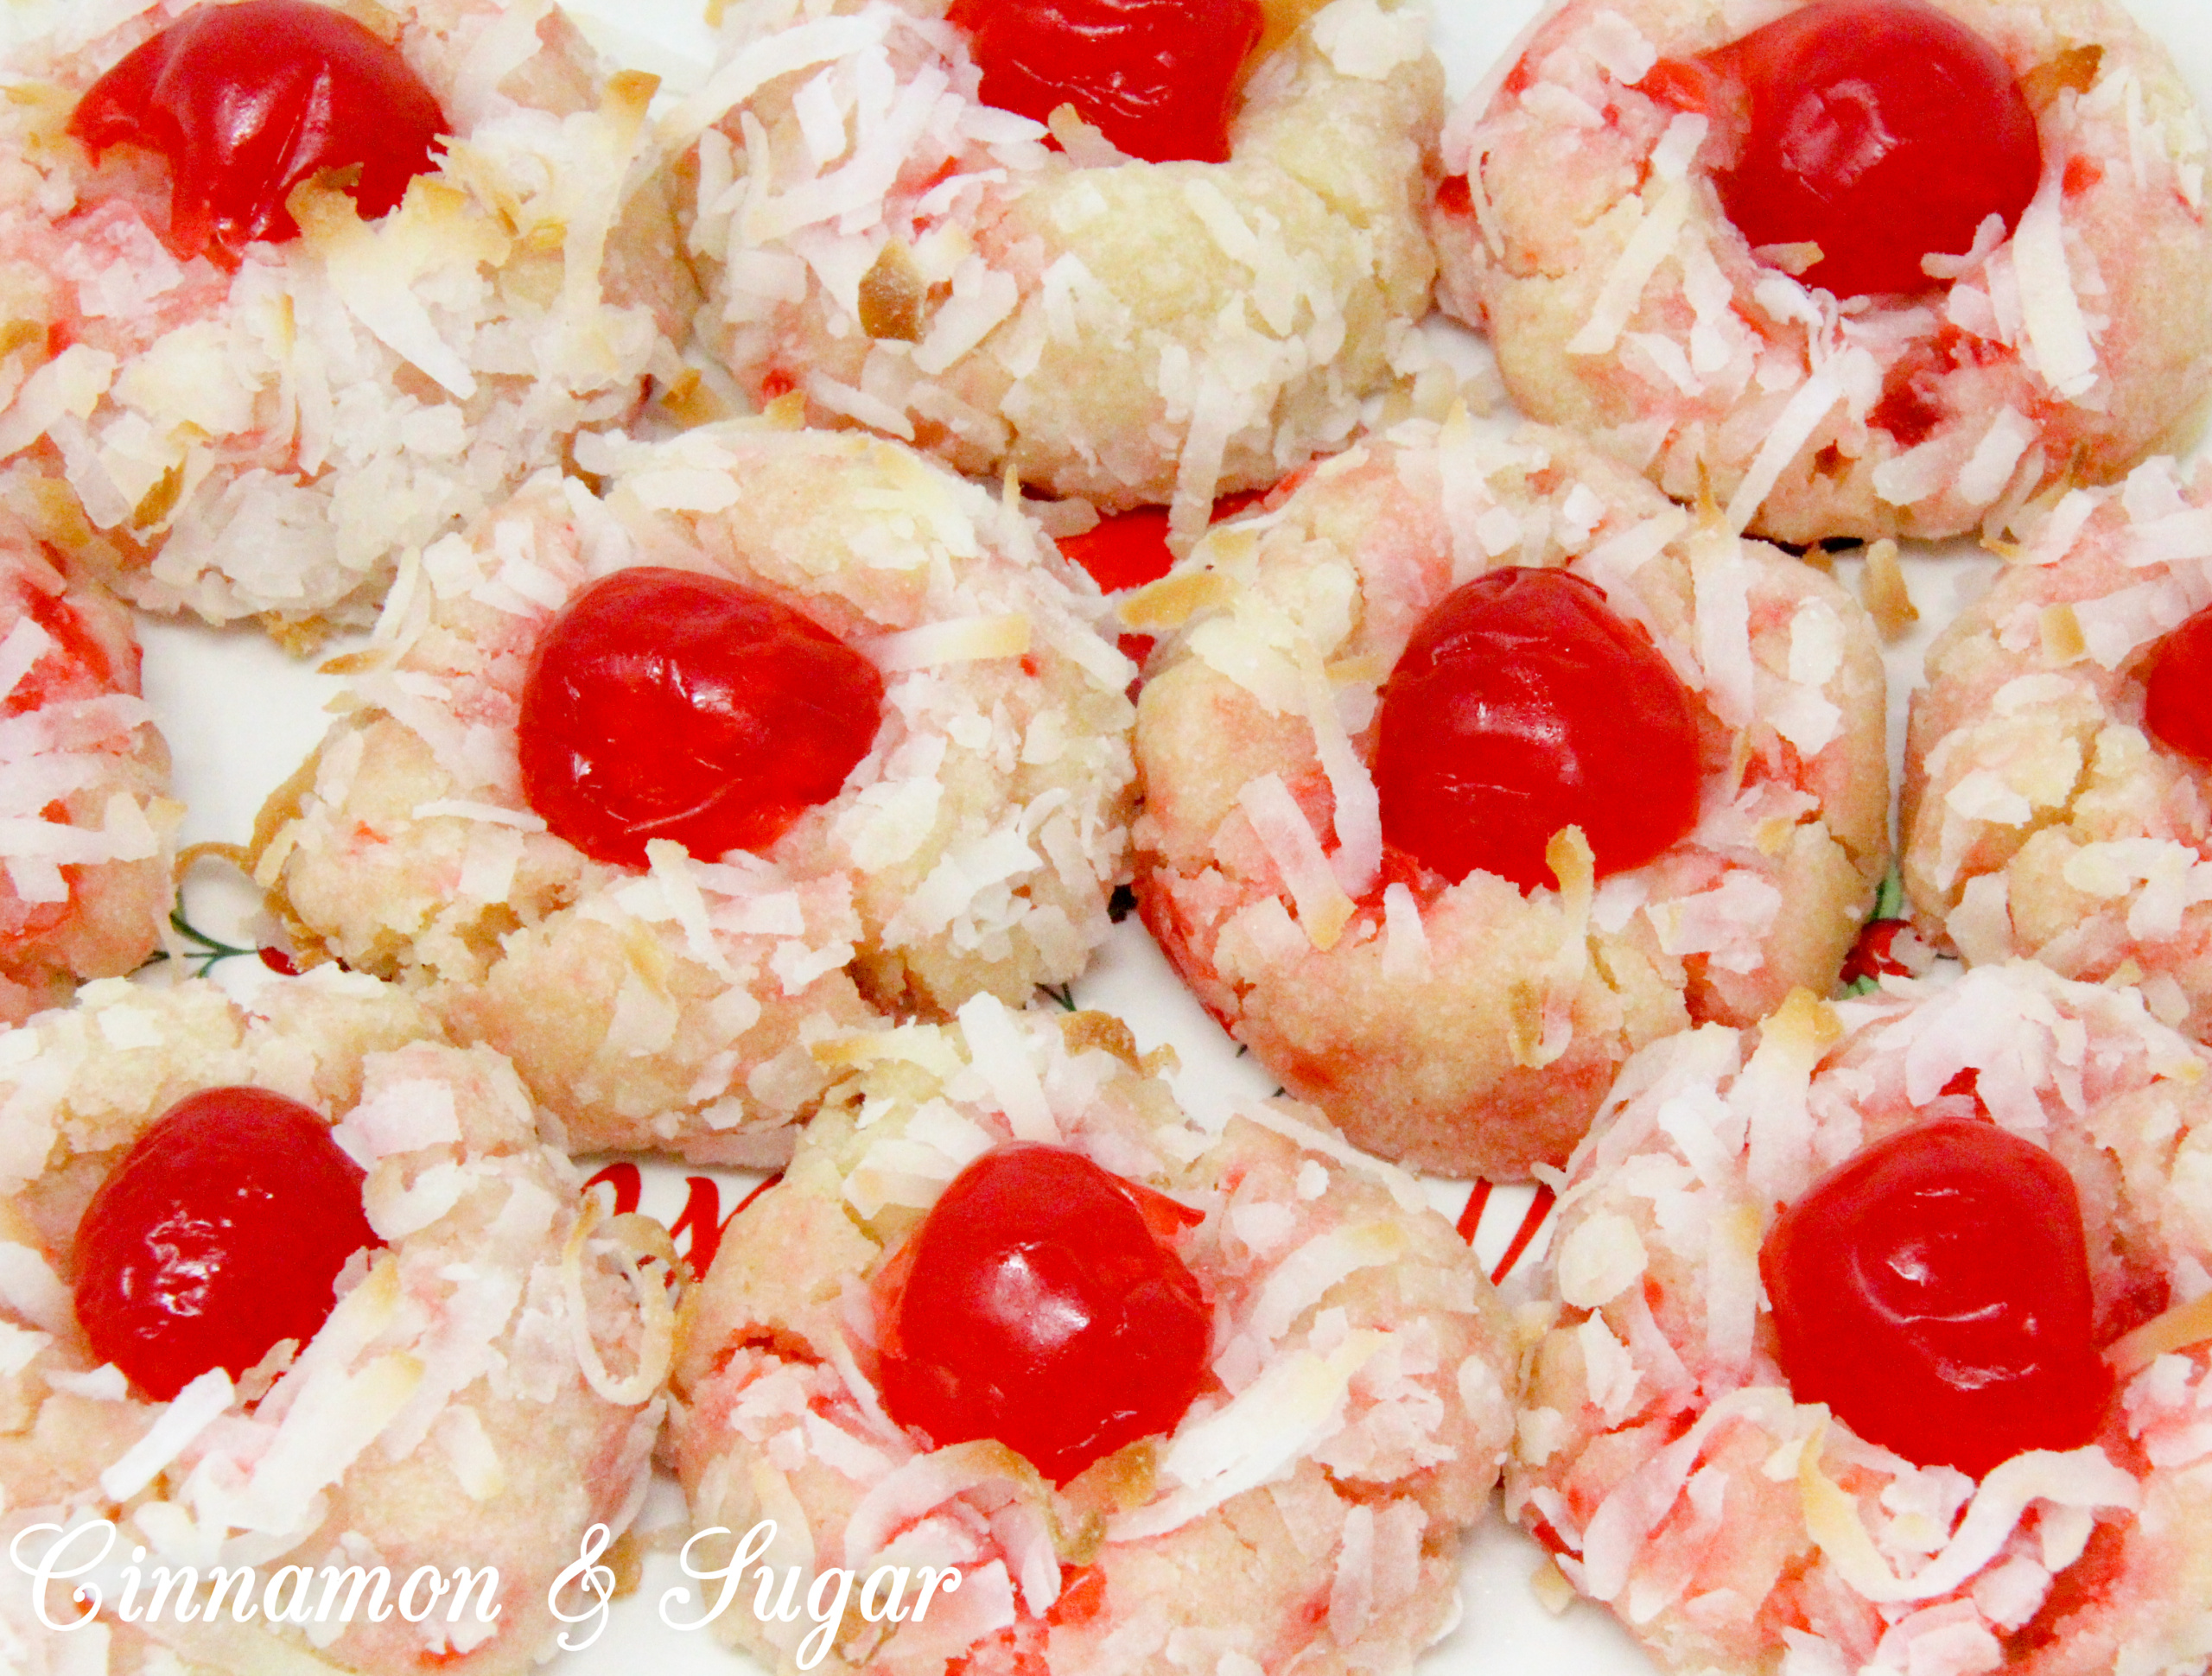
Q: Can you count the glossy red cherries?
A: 9